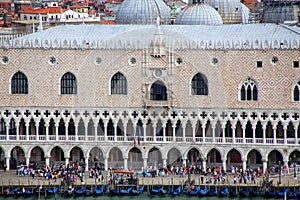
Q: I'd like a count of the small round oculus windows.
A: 7